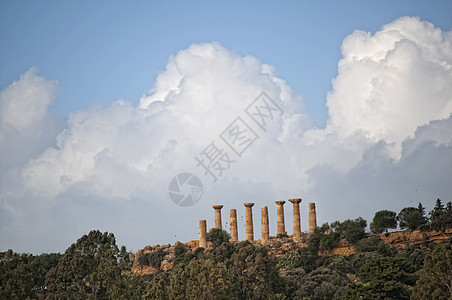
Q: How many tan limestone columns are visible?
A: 8